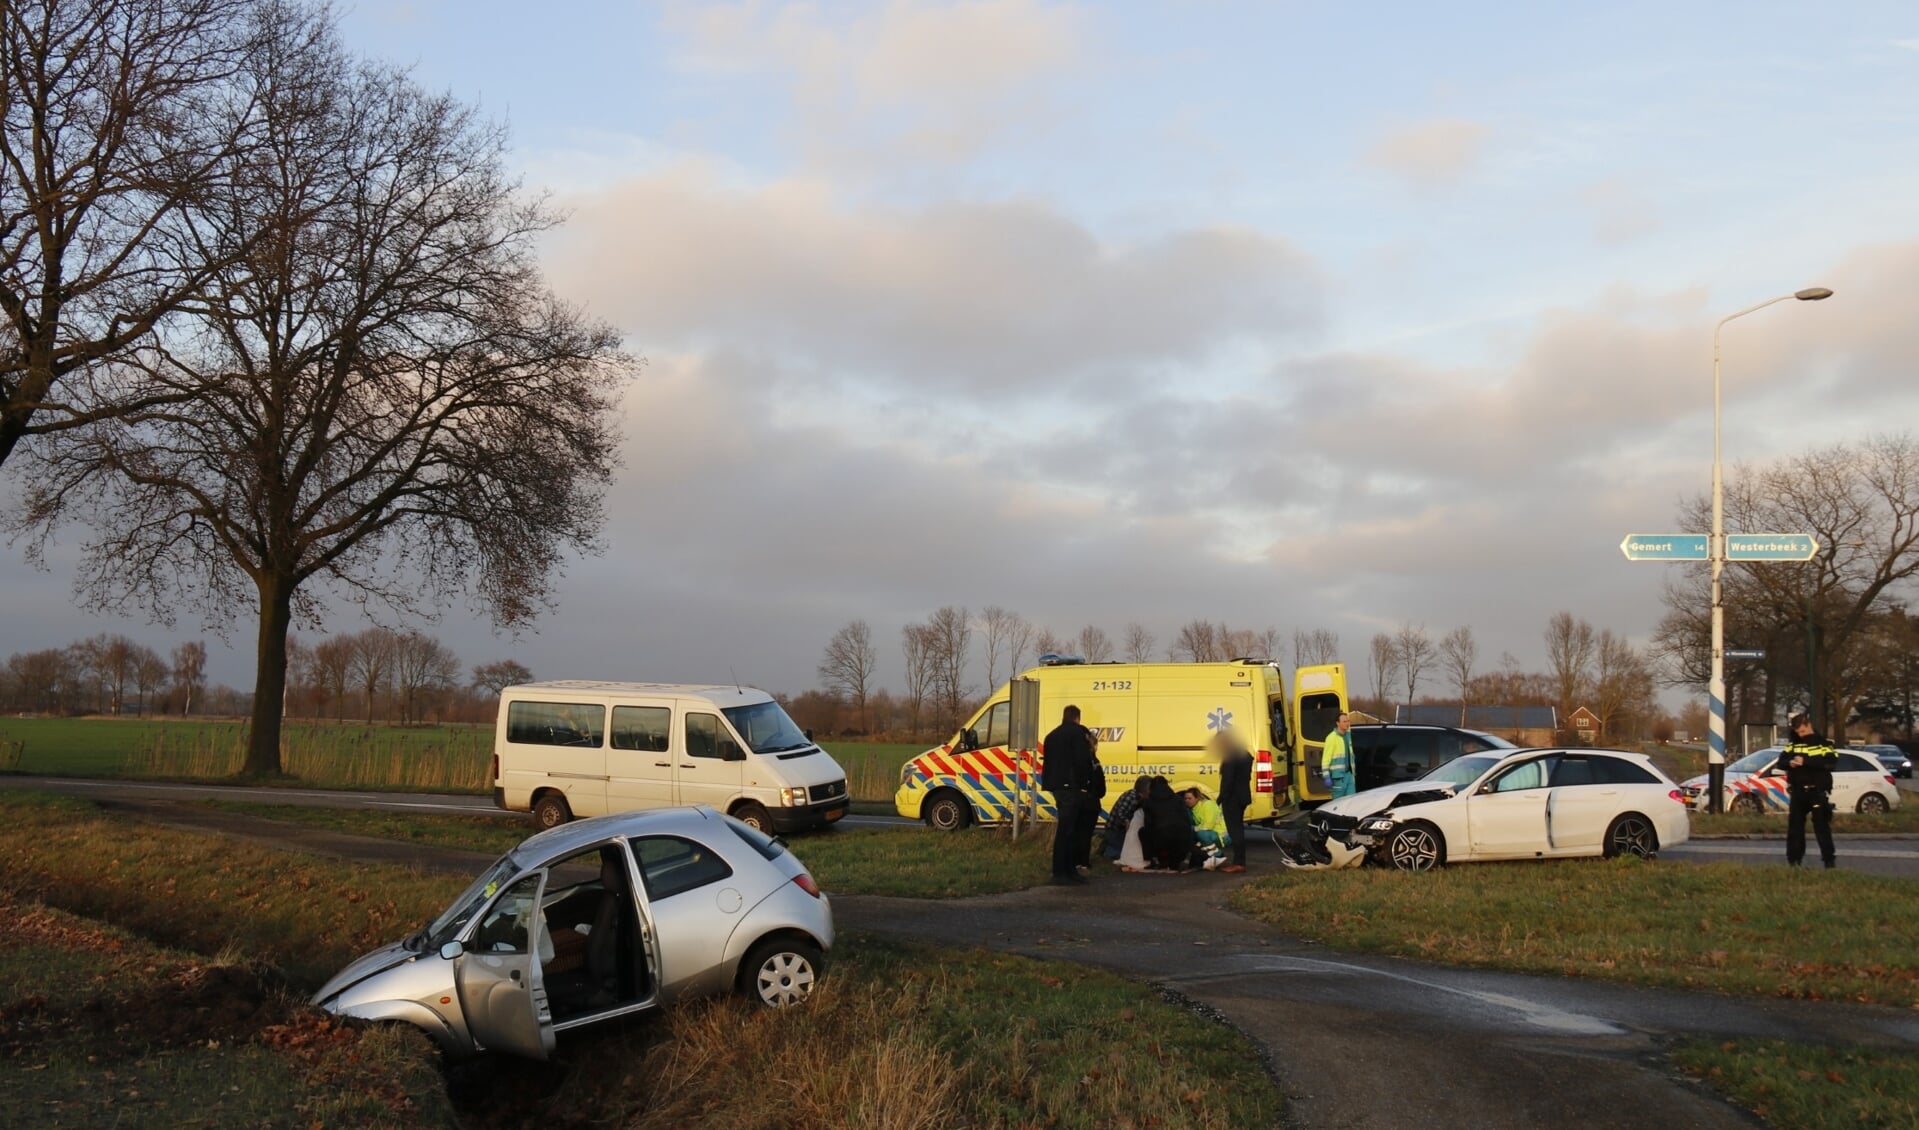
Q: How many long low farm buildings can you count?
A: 1